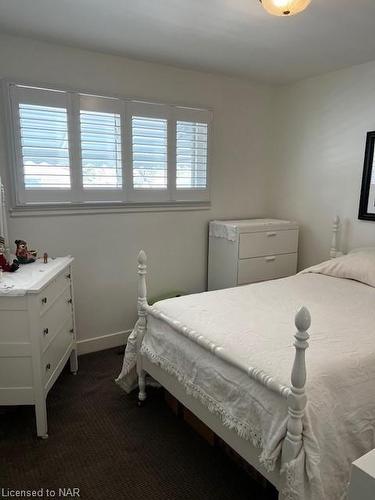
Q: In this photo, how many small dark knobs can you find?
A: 6